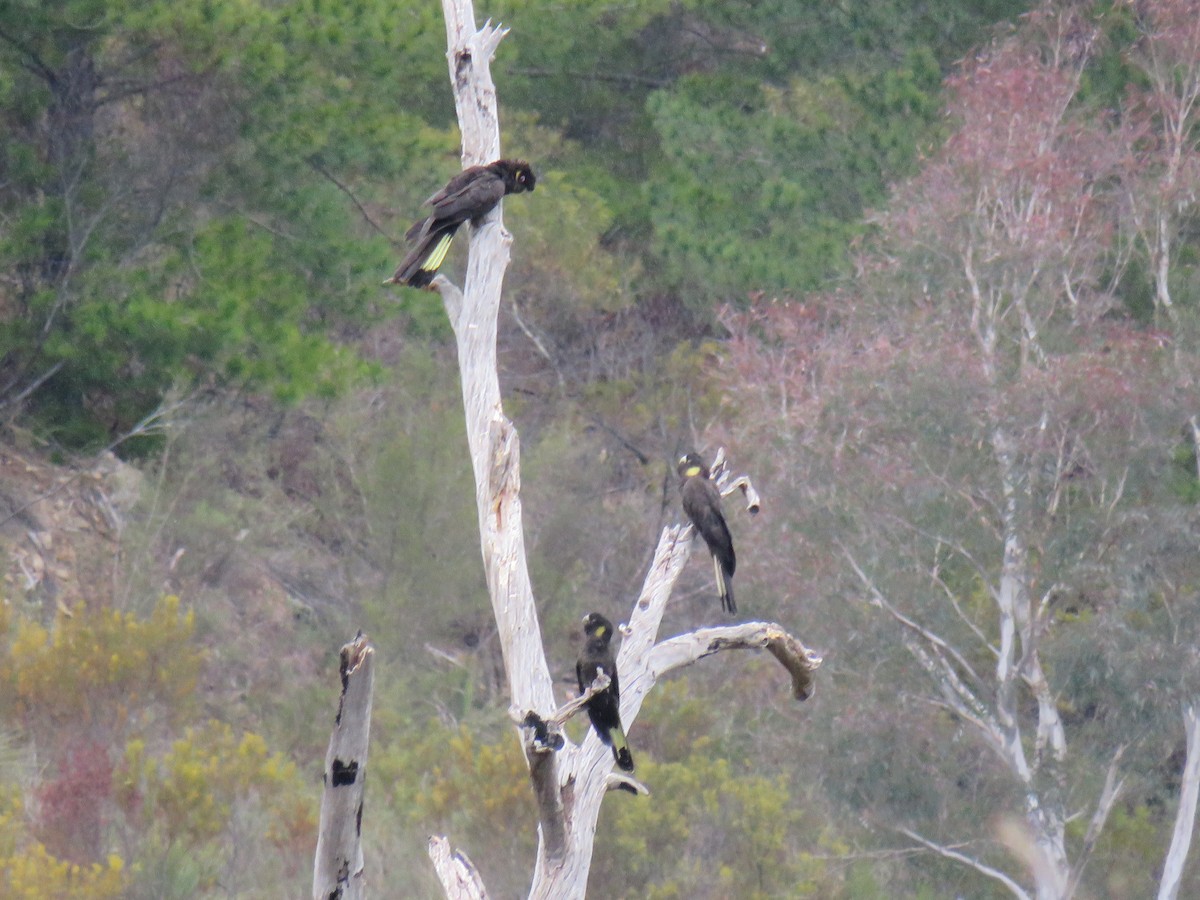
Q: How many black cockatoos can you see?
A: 3